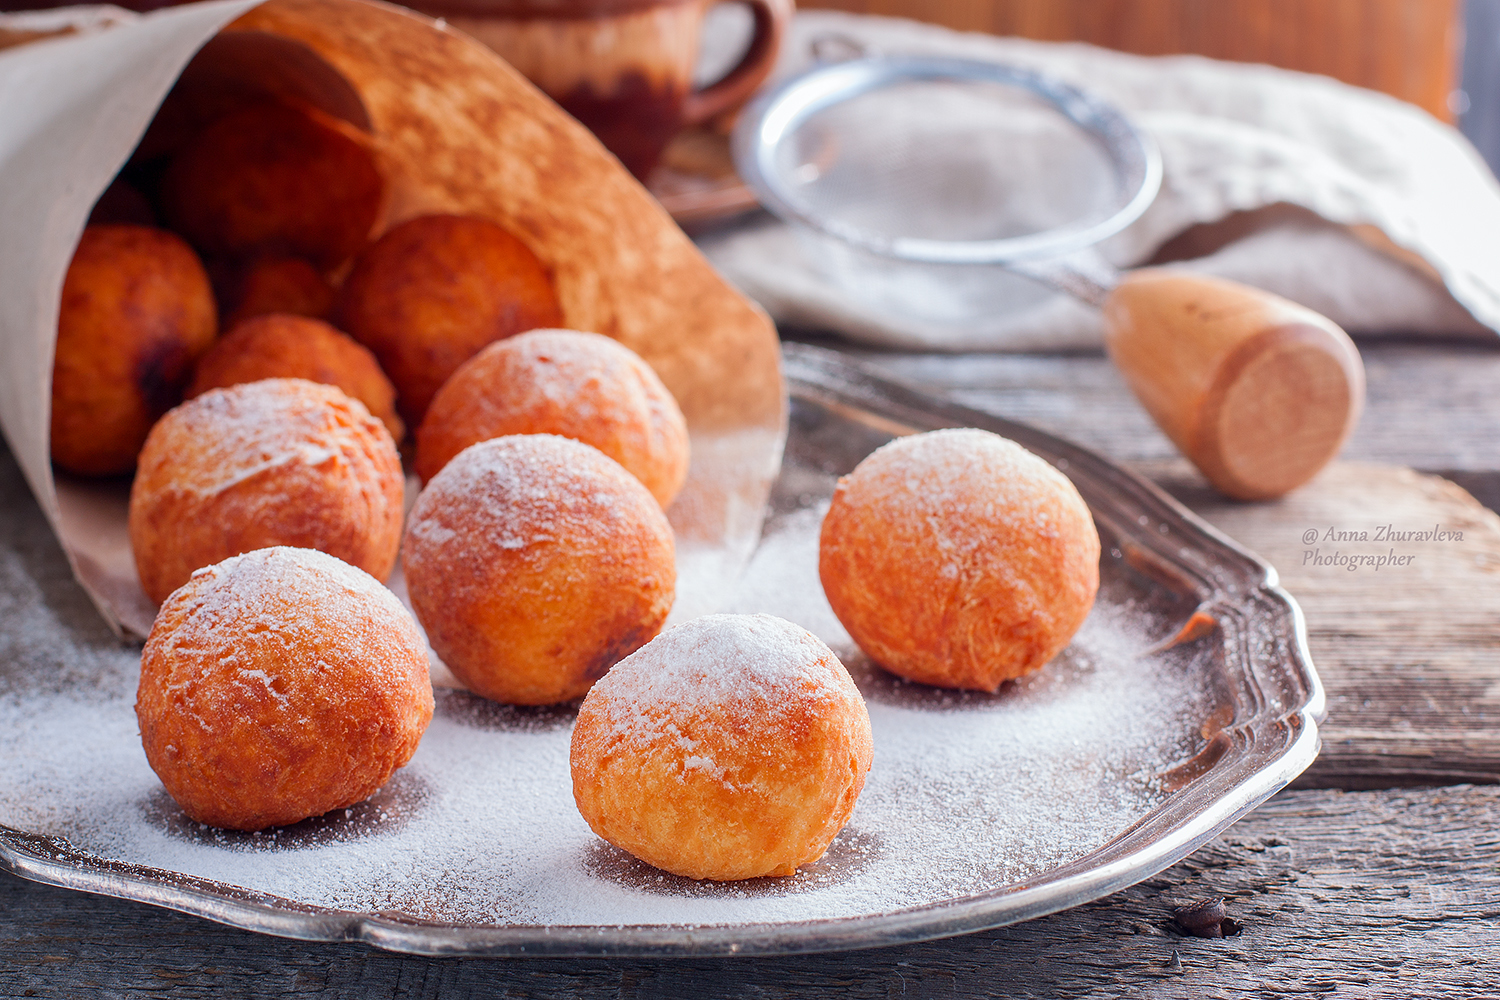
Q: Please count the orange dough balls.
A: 11